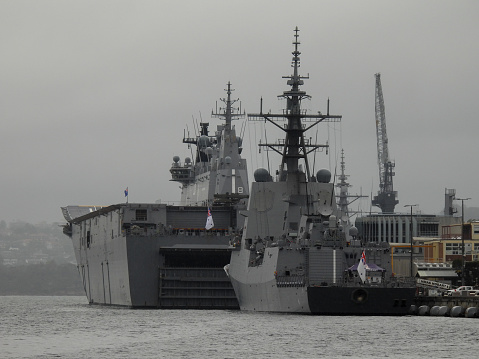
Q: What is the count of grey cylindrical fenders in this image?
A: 6